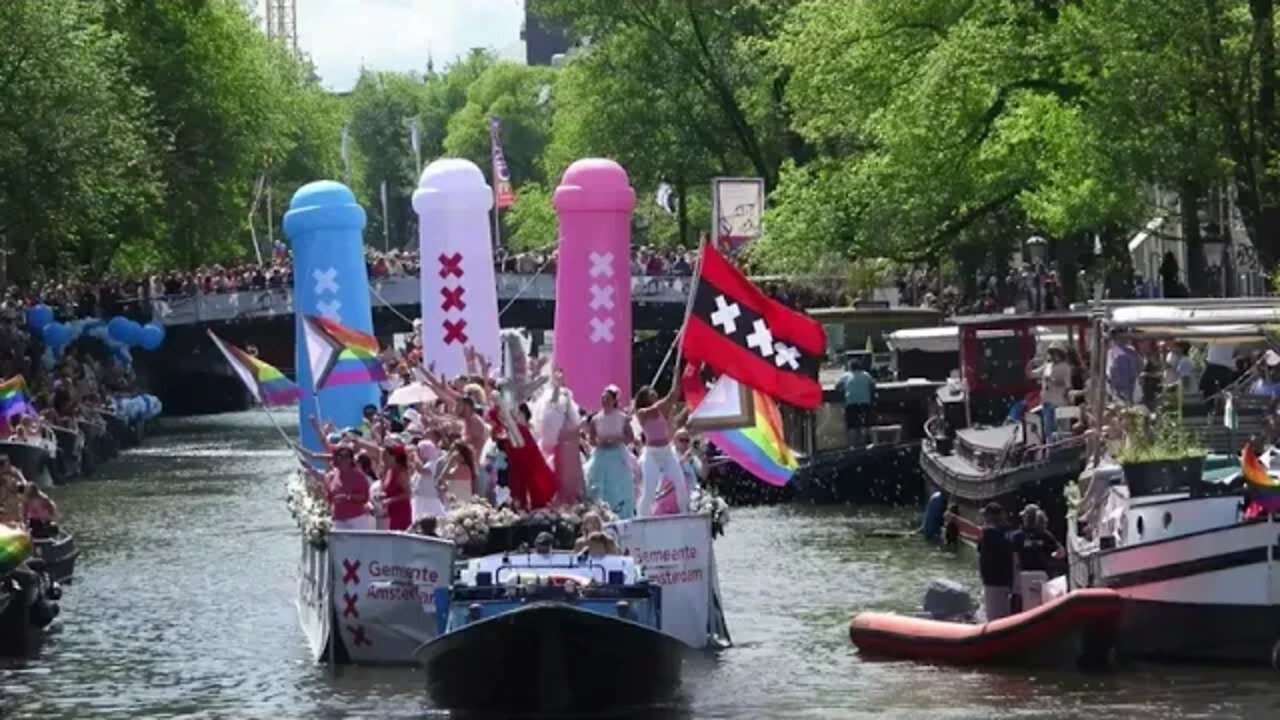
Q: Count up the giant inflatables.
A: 3